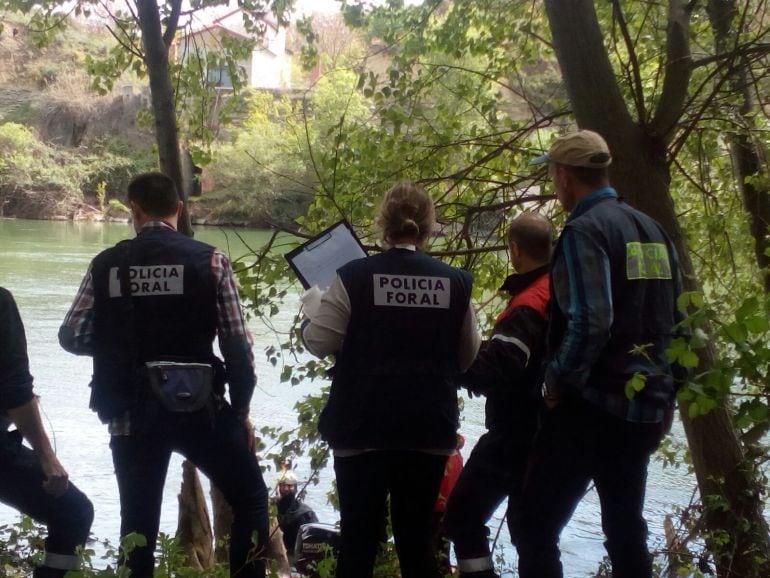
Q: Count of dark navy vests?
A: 3